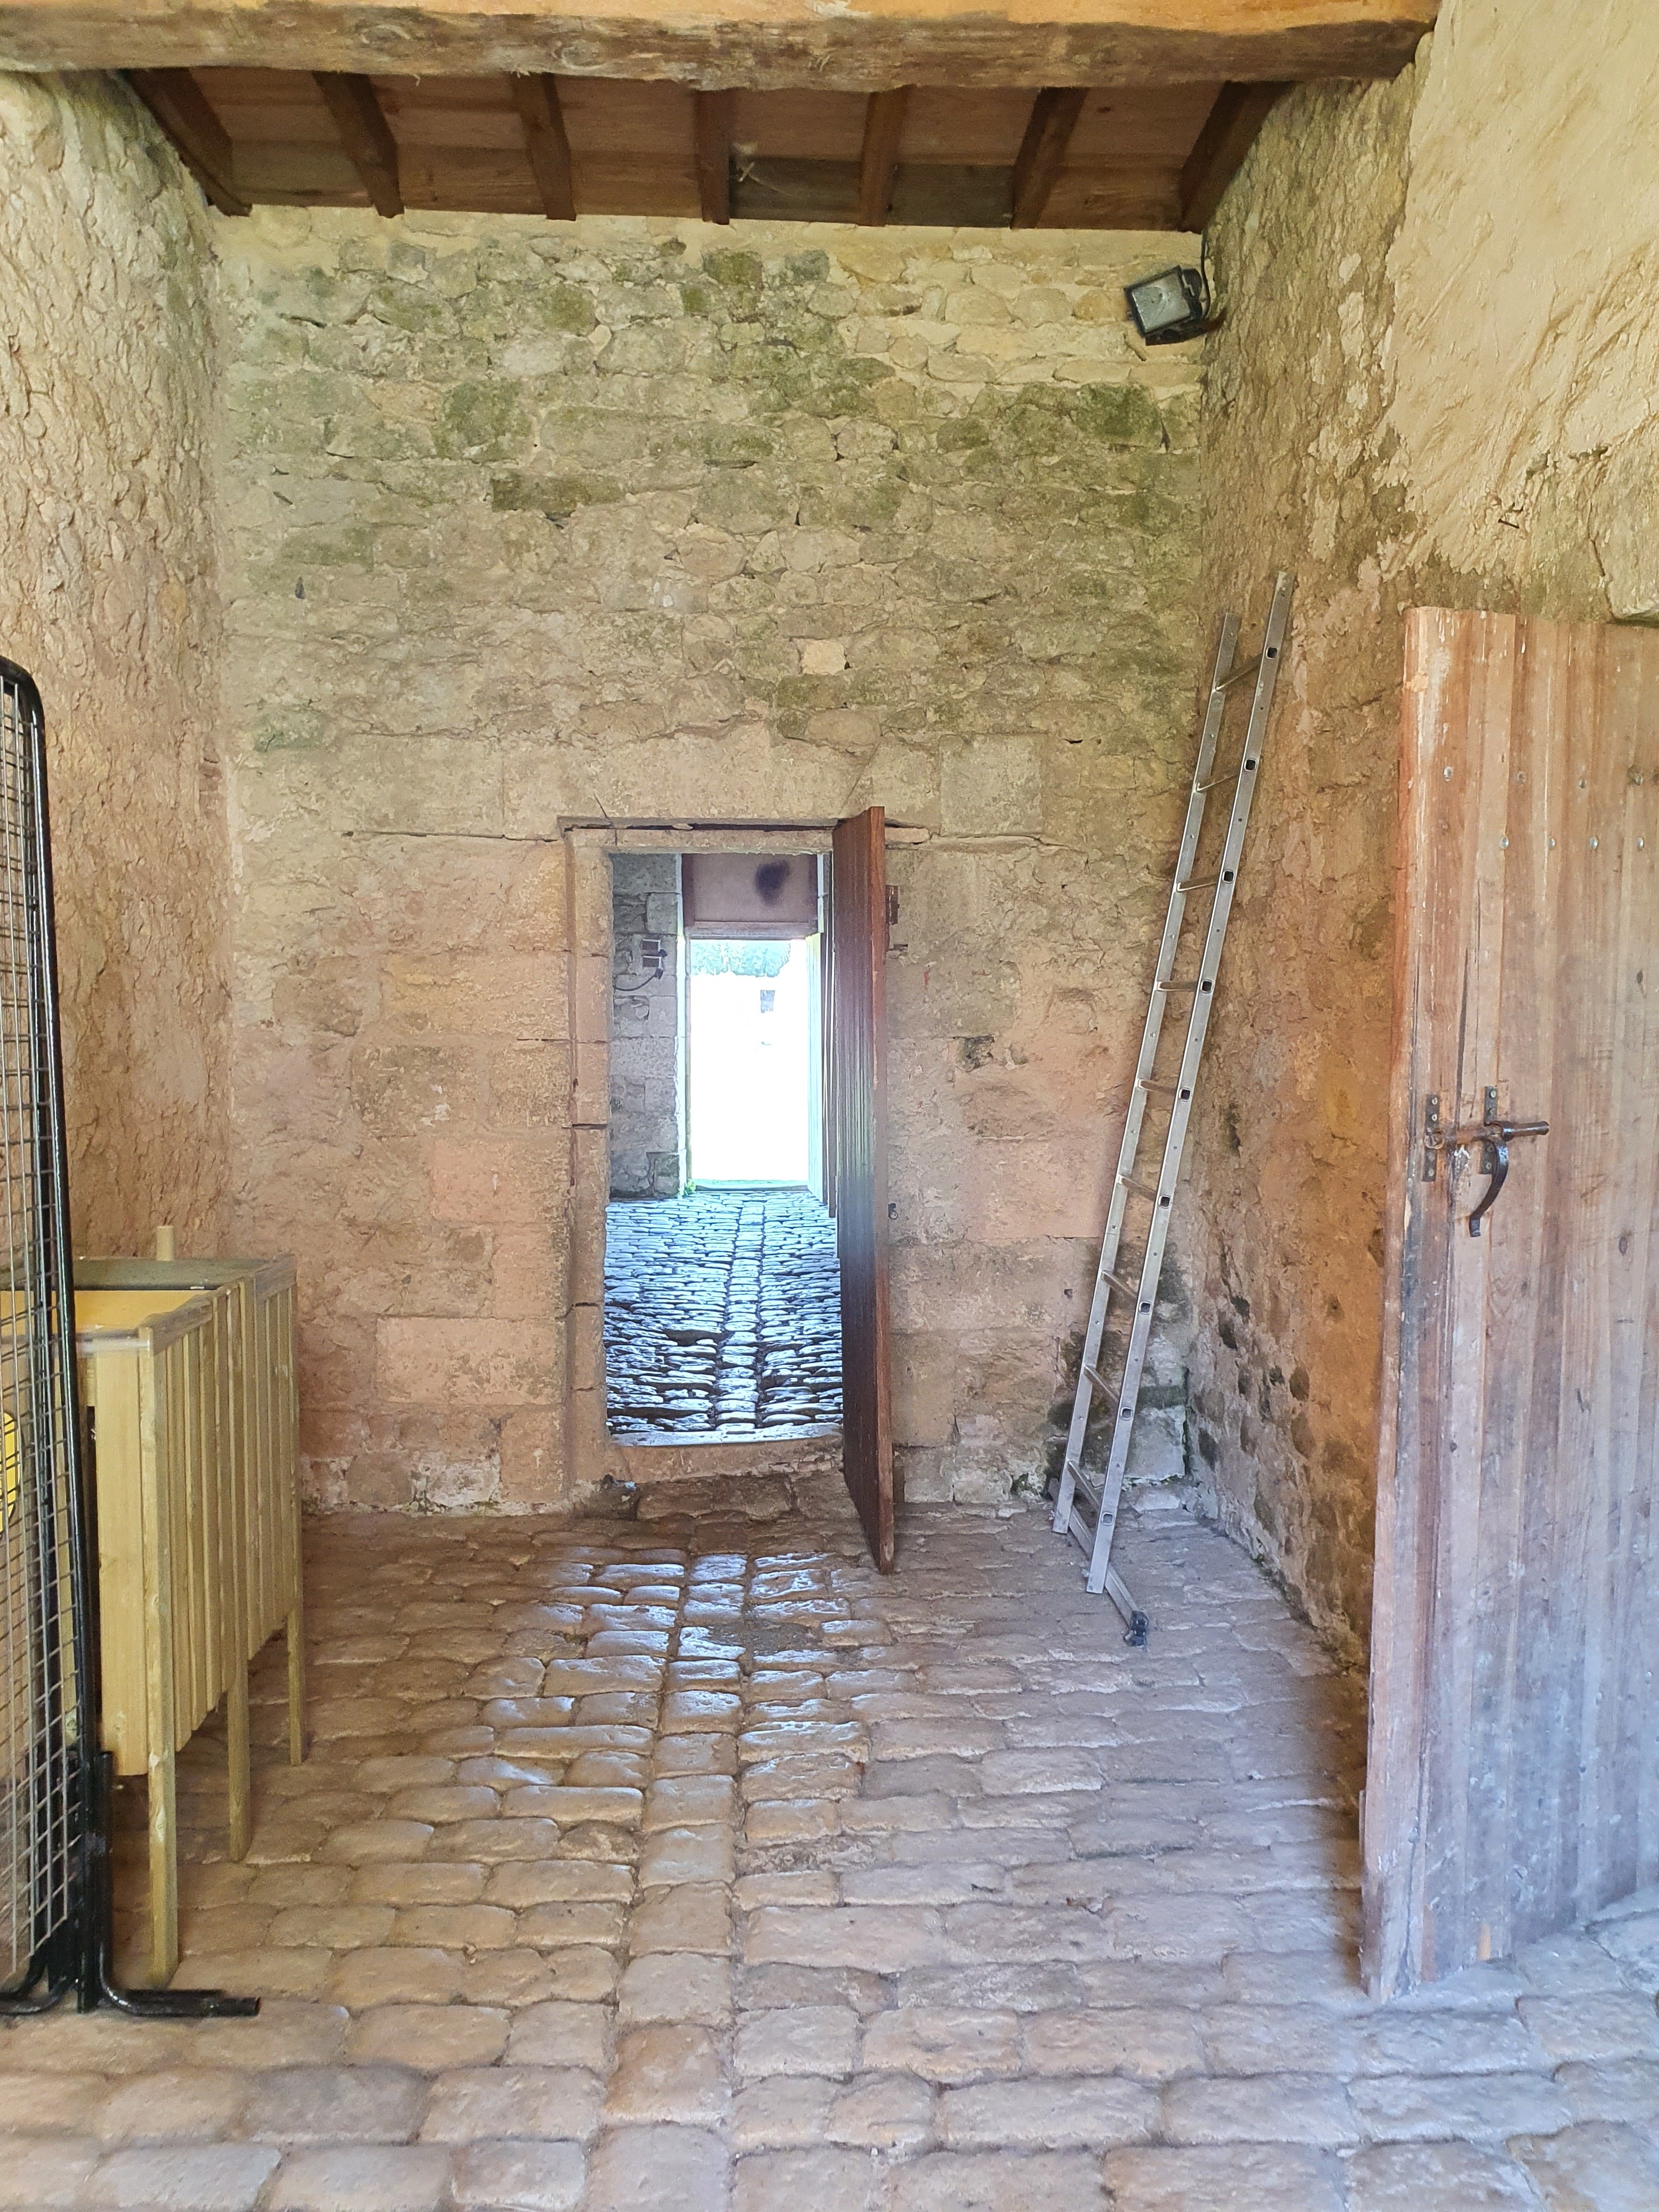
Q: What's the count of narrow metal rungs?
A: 9